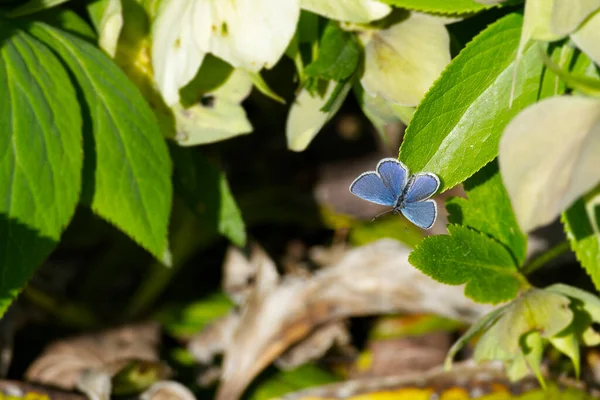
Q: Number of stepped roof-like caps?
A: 0